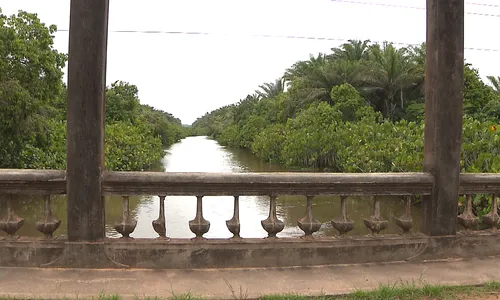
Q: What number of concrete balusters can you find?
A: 13